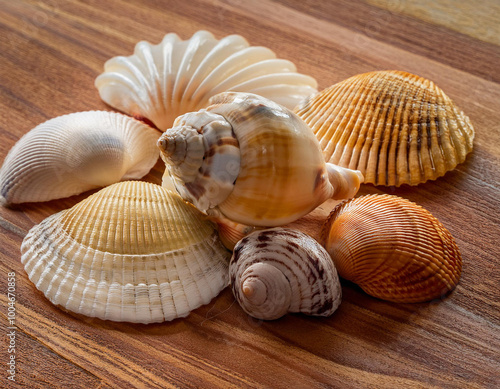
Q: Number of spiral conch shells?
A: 2